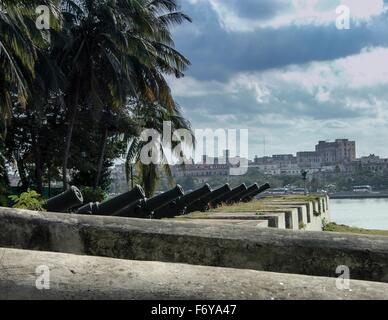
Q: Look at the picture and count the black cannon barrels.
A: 8